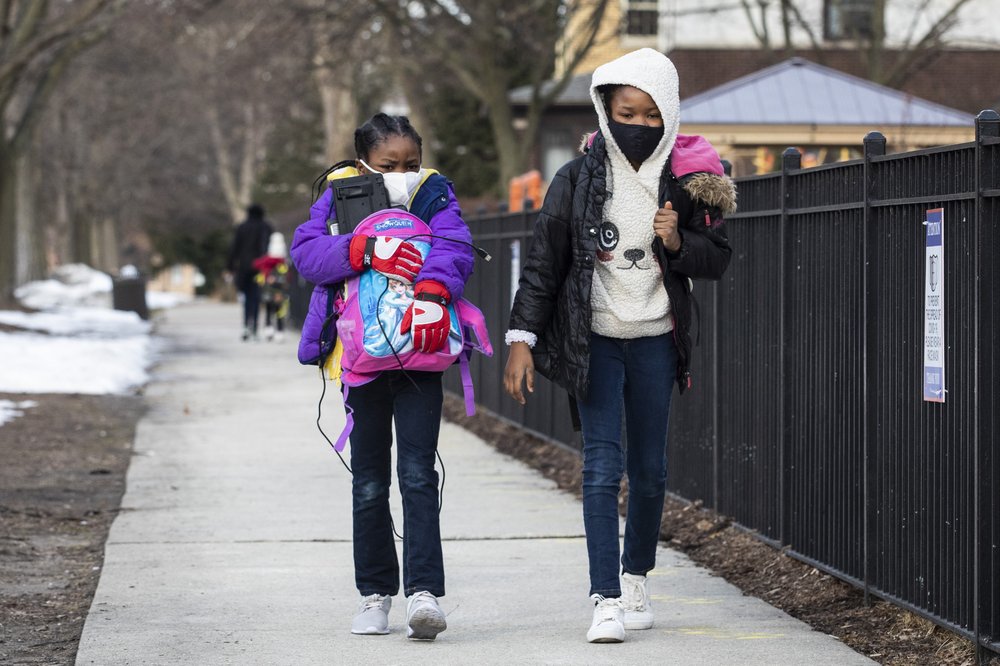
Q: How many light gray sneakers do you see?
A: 2